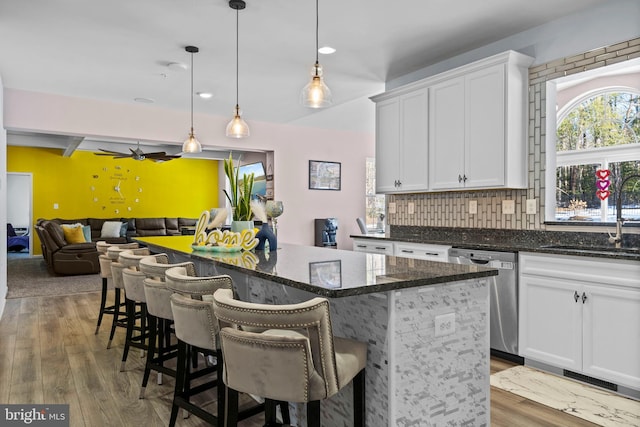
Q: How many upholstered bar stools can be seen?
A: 6